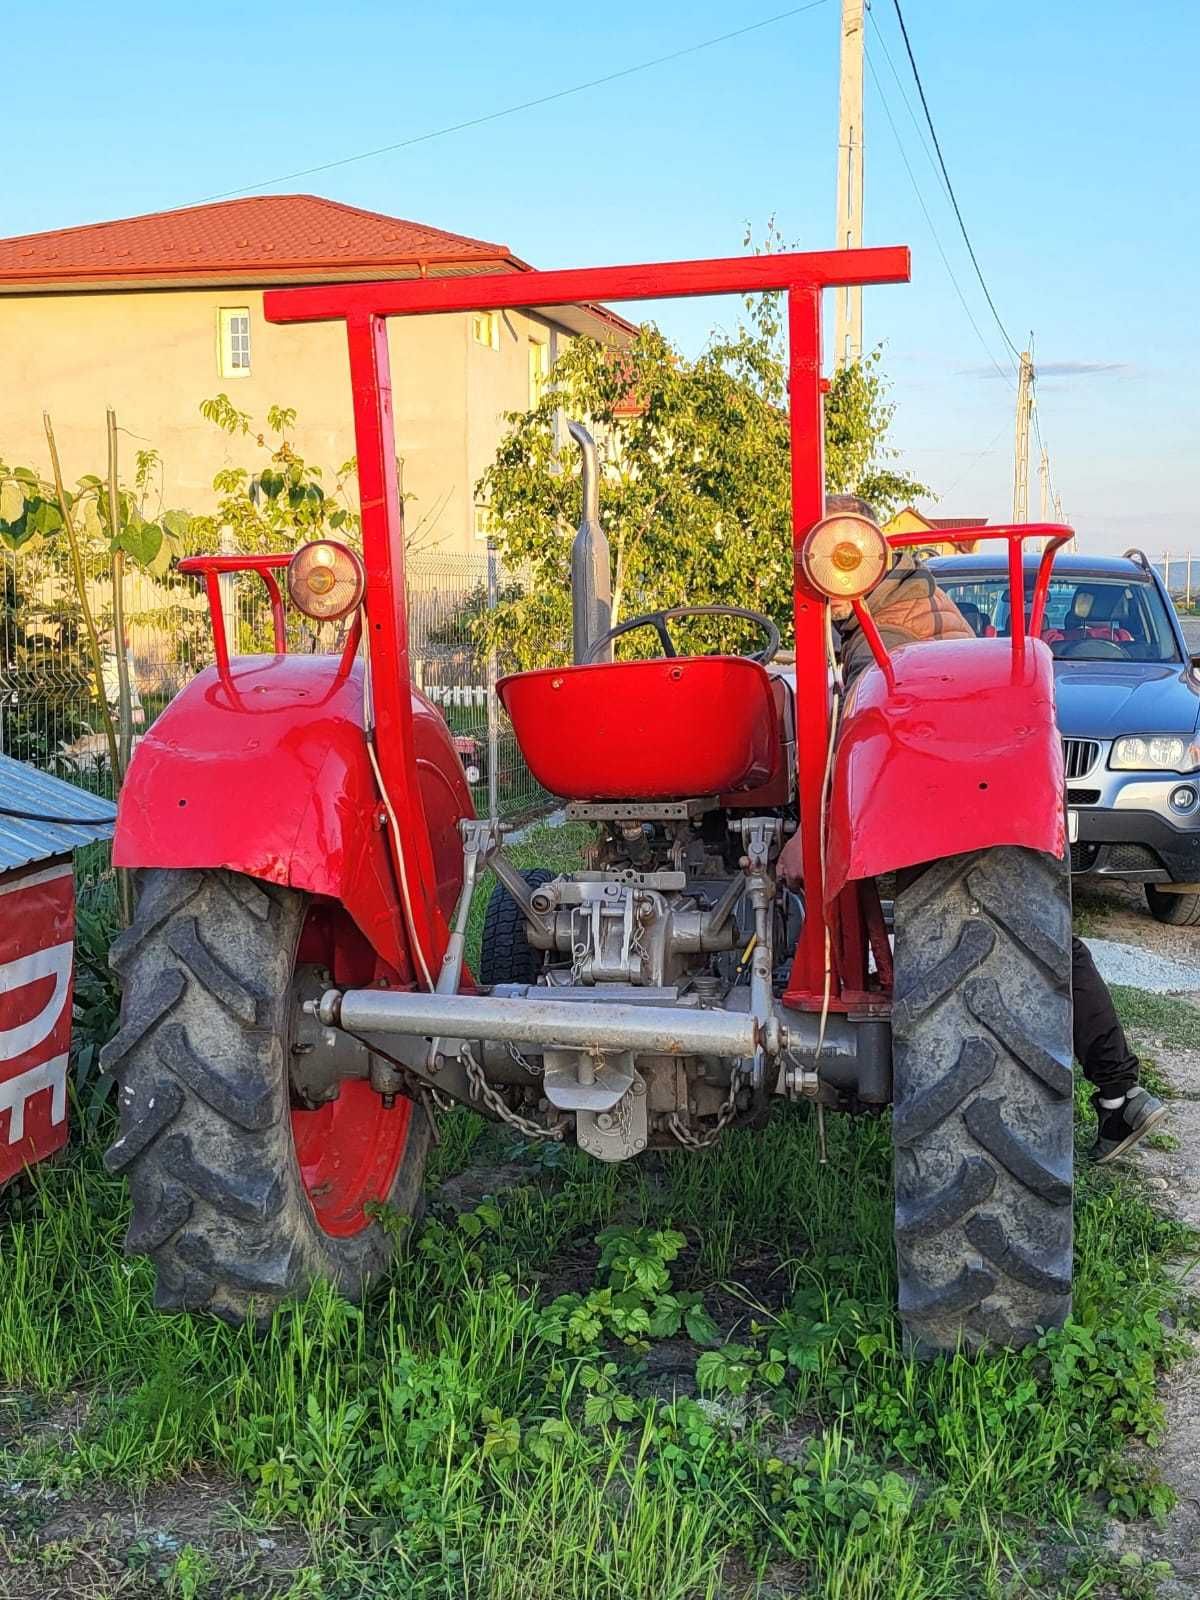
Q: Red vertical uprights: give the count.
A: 2